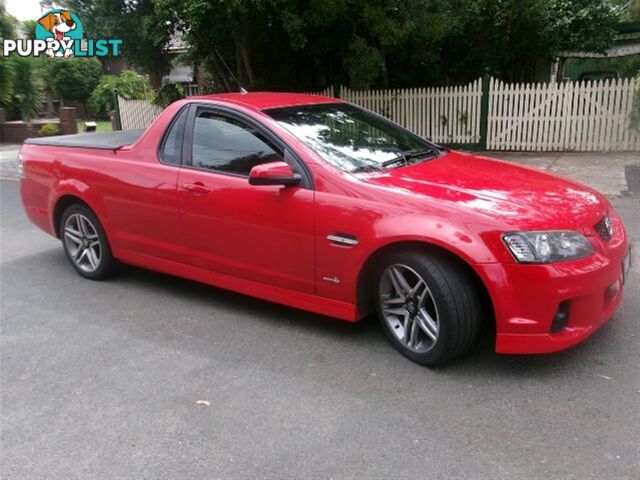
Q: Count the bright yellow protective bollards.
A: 0